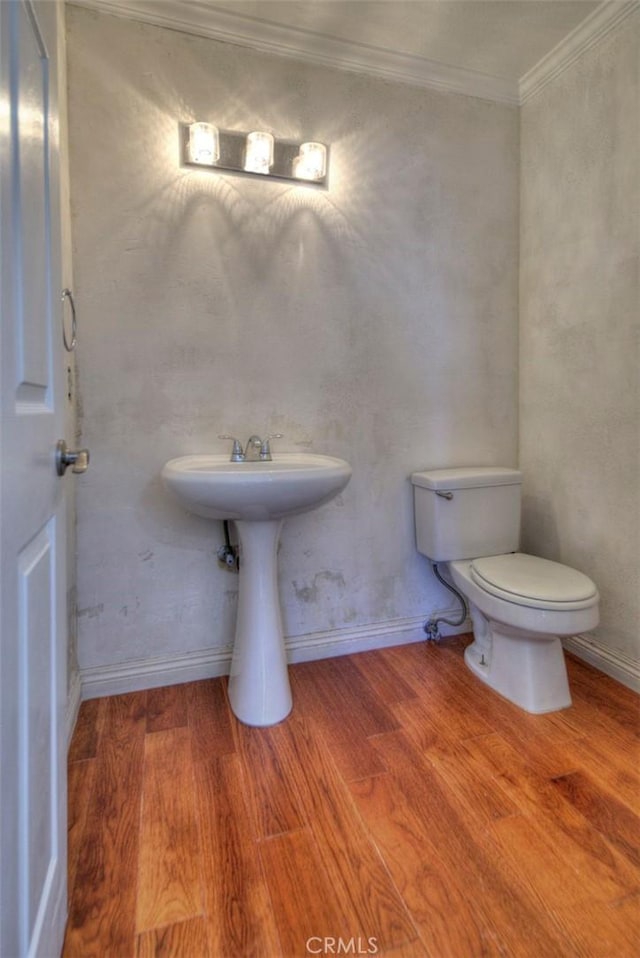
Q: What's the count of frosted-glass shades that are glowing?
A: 3